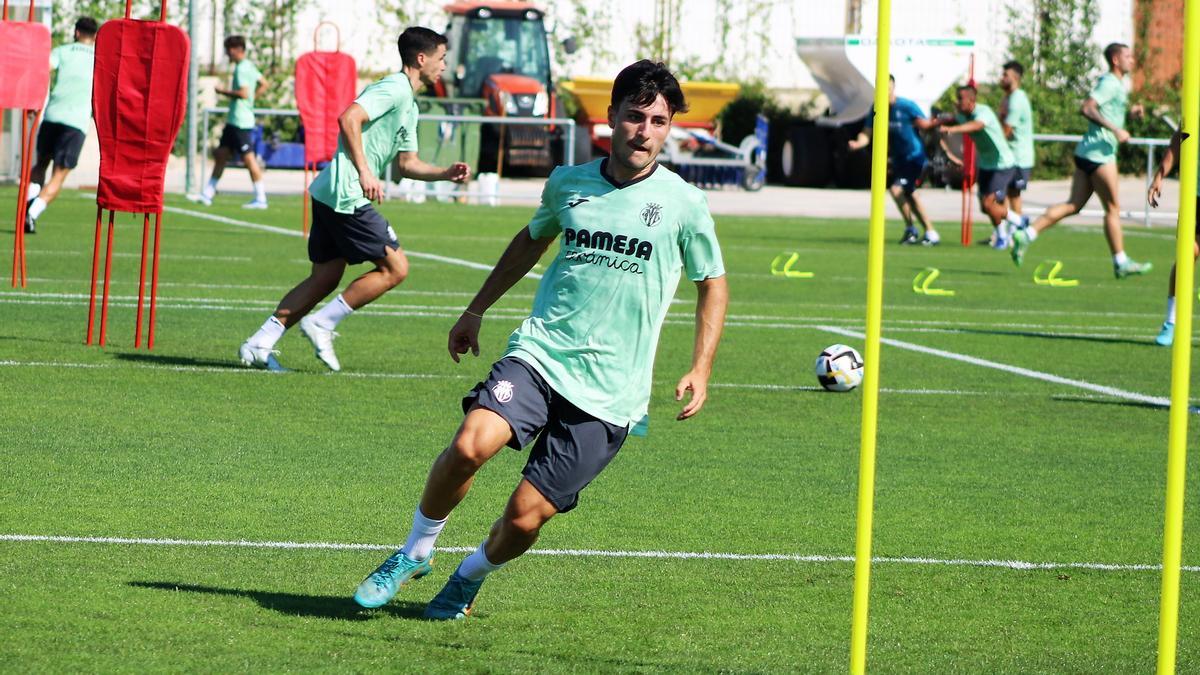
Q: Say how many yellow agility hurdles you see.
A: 3